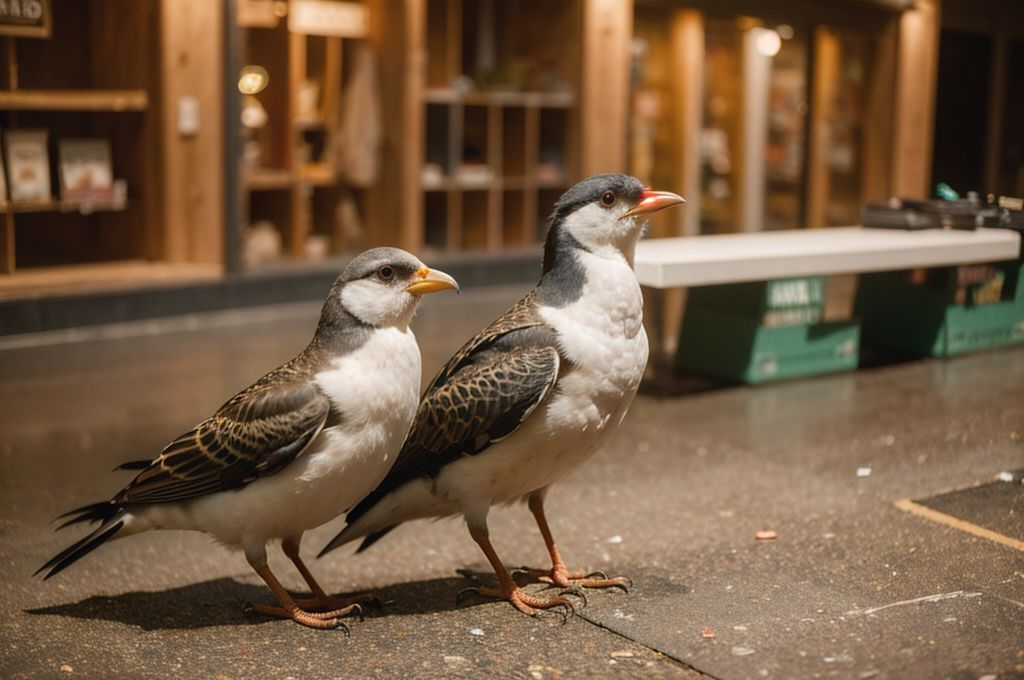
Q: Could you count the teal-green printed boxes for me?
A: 2